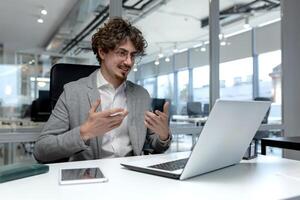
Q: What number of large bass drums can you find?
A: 0